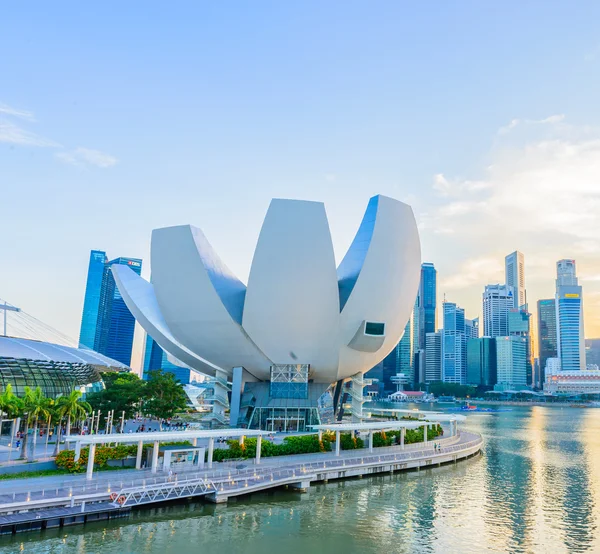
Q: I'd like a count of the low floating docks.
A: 1